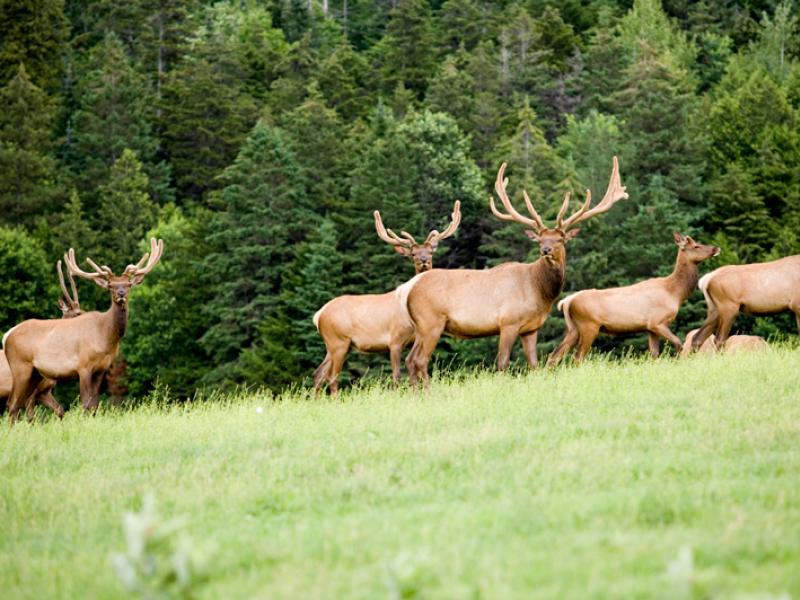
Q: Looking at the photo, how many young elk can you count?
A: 1